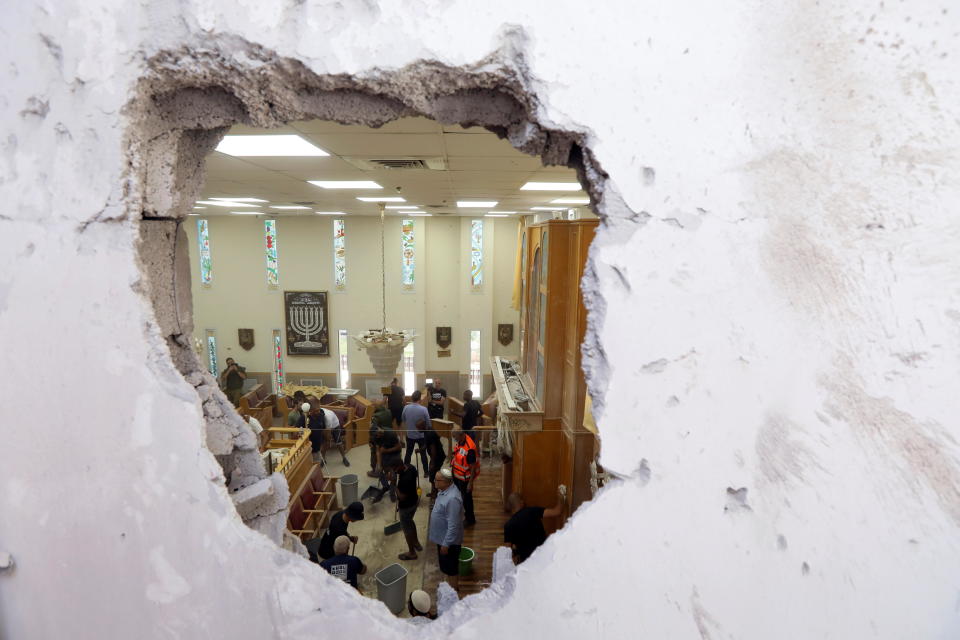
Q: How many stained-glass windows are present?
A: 7